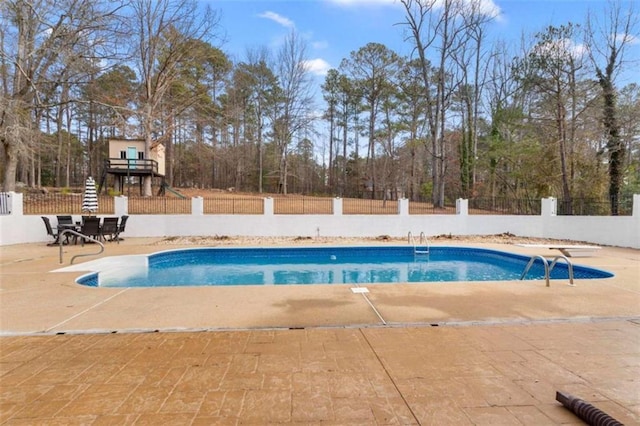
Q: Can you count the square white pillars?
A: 9